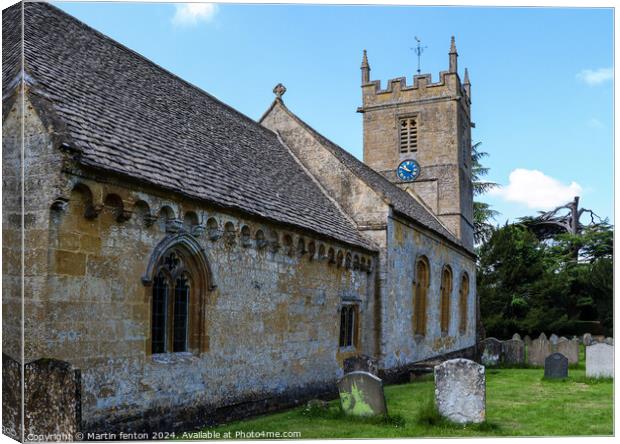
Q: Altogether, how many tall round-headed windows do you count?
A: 3